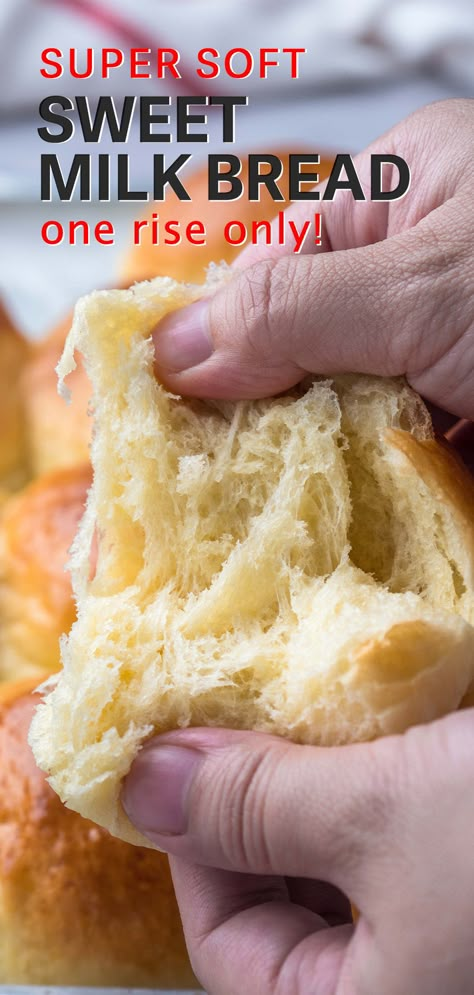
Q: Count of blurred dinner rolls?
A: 5